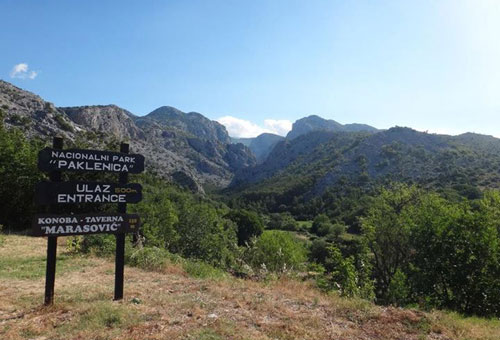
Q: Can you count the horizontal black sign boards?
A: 3